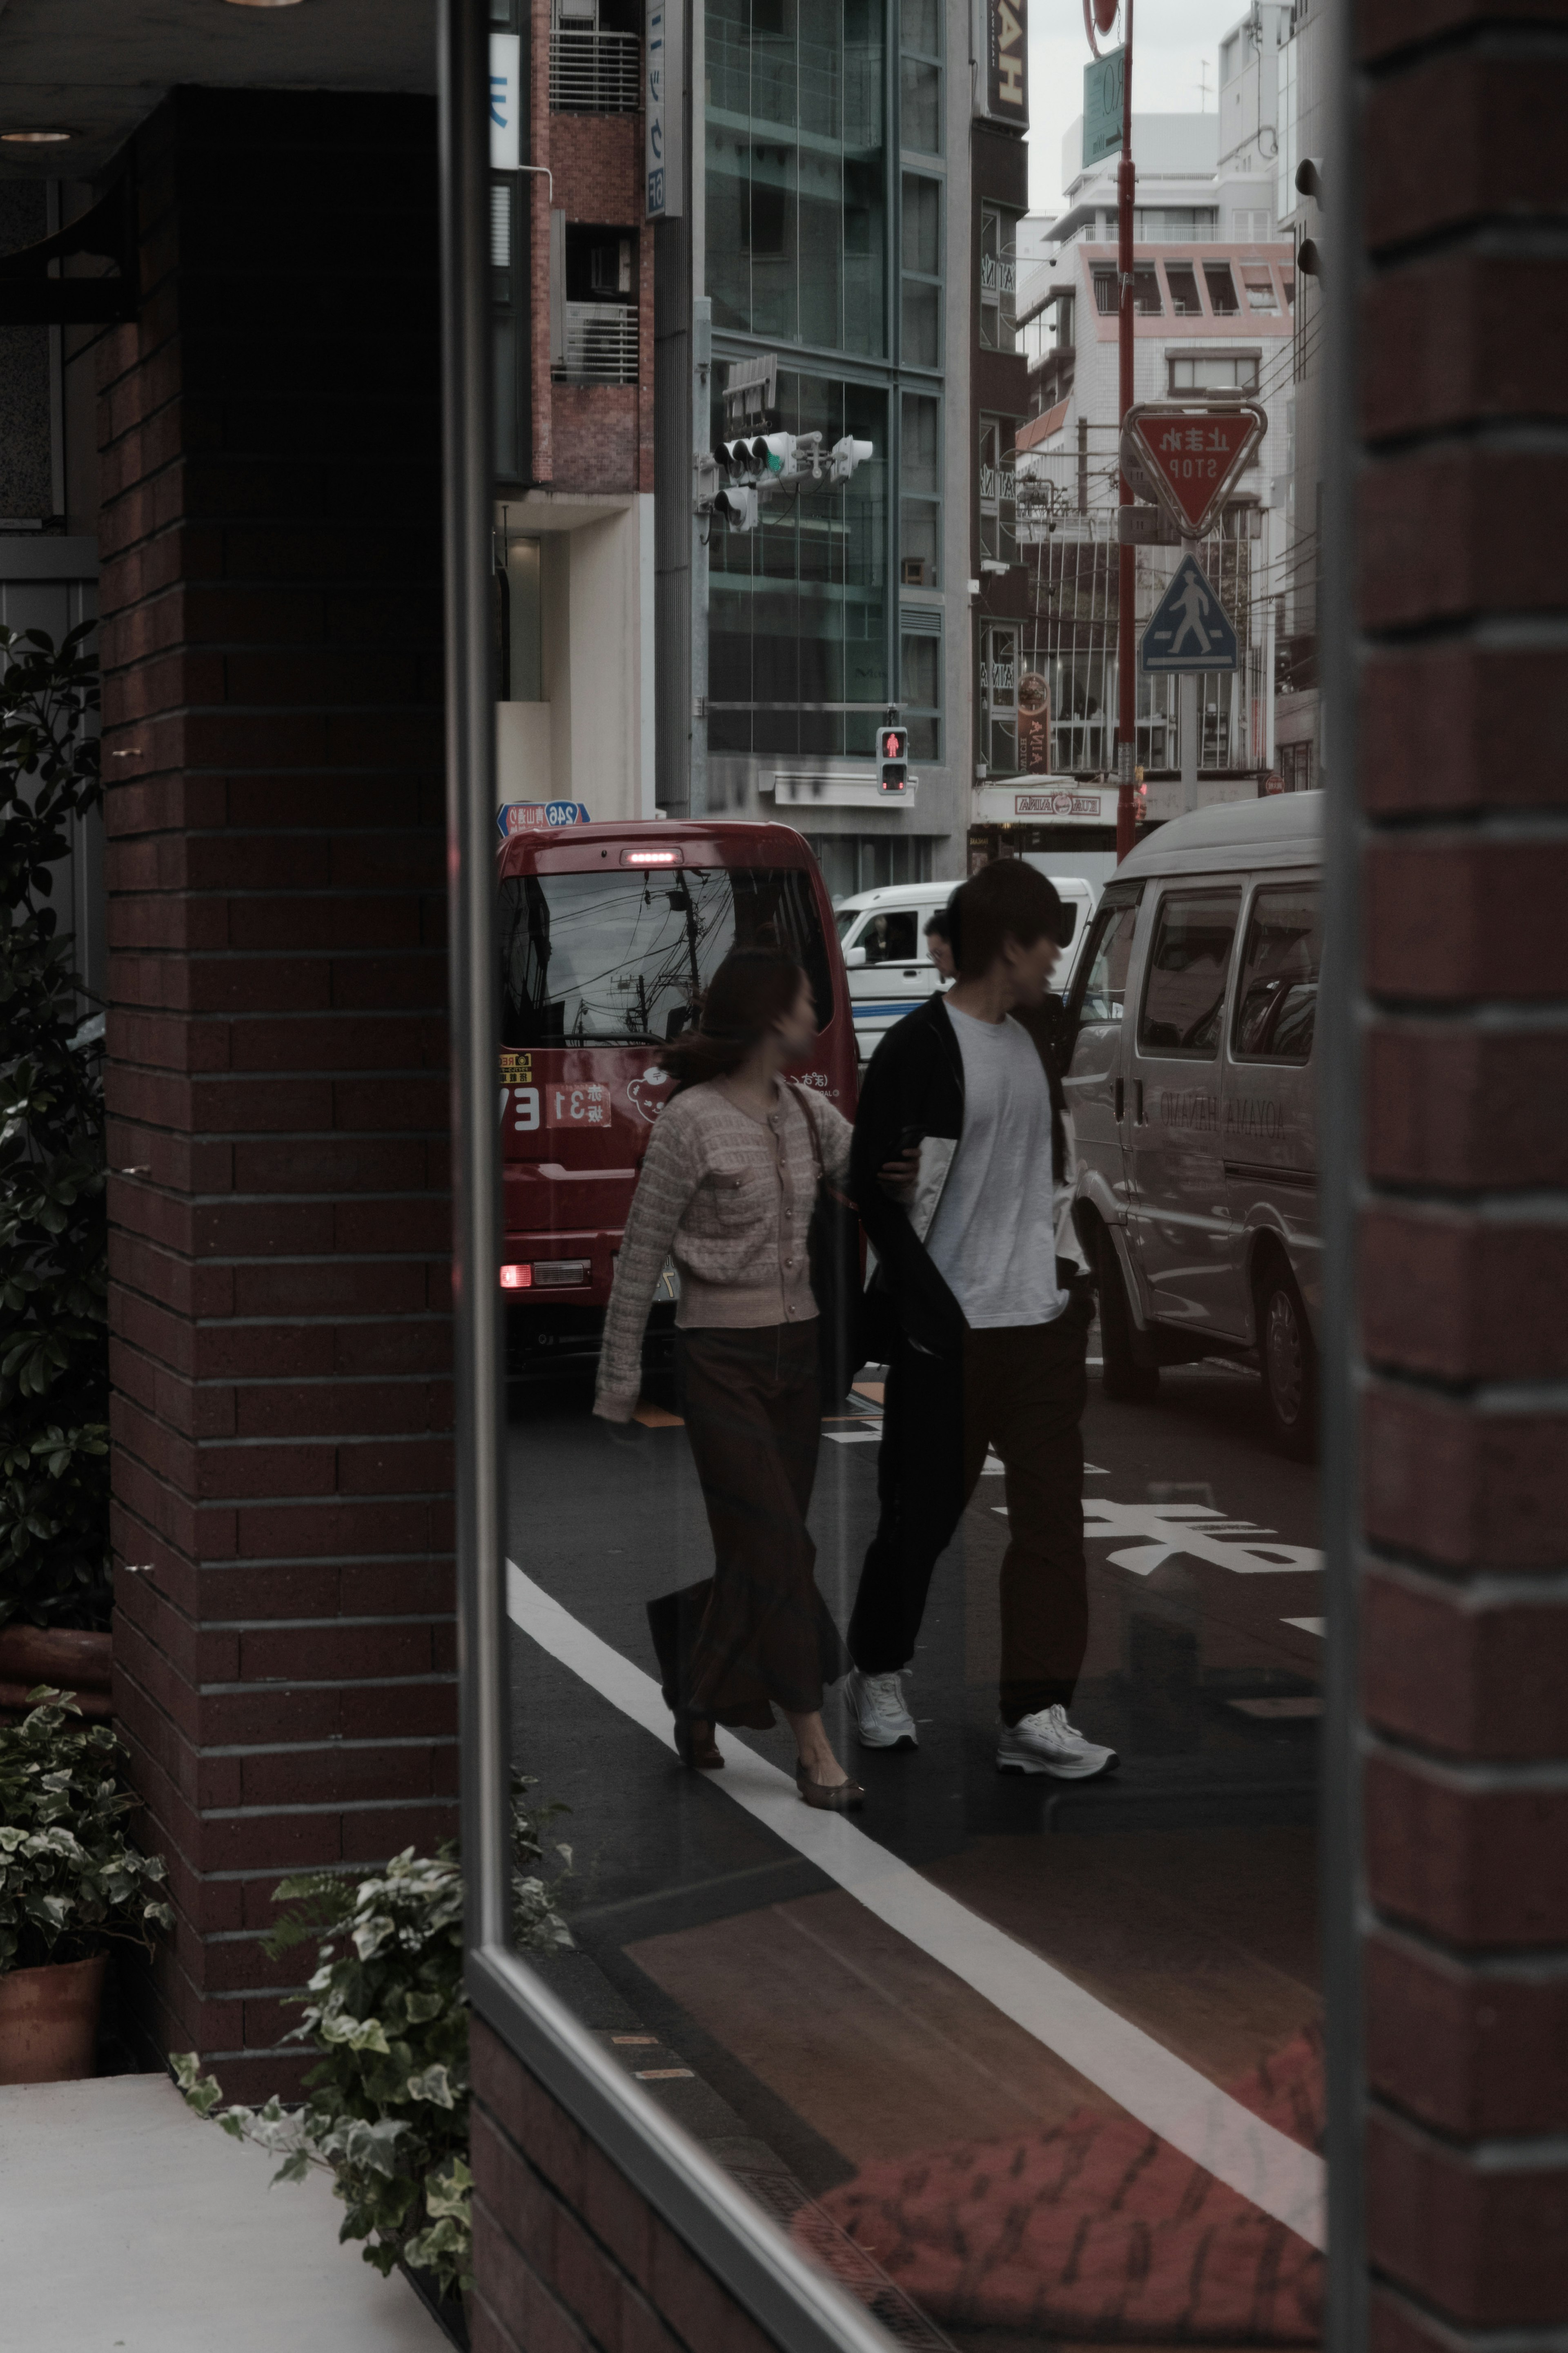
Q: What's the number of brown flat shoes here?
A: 2